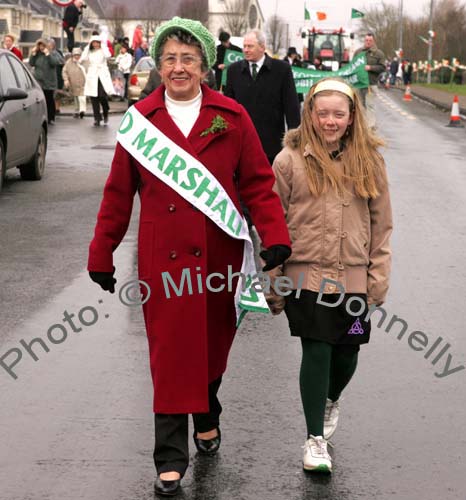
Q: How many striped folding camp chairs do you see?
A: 0